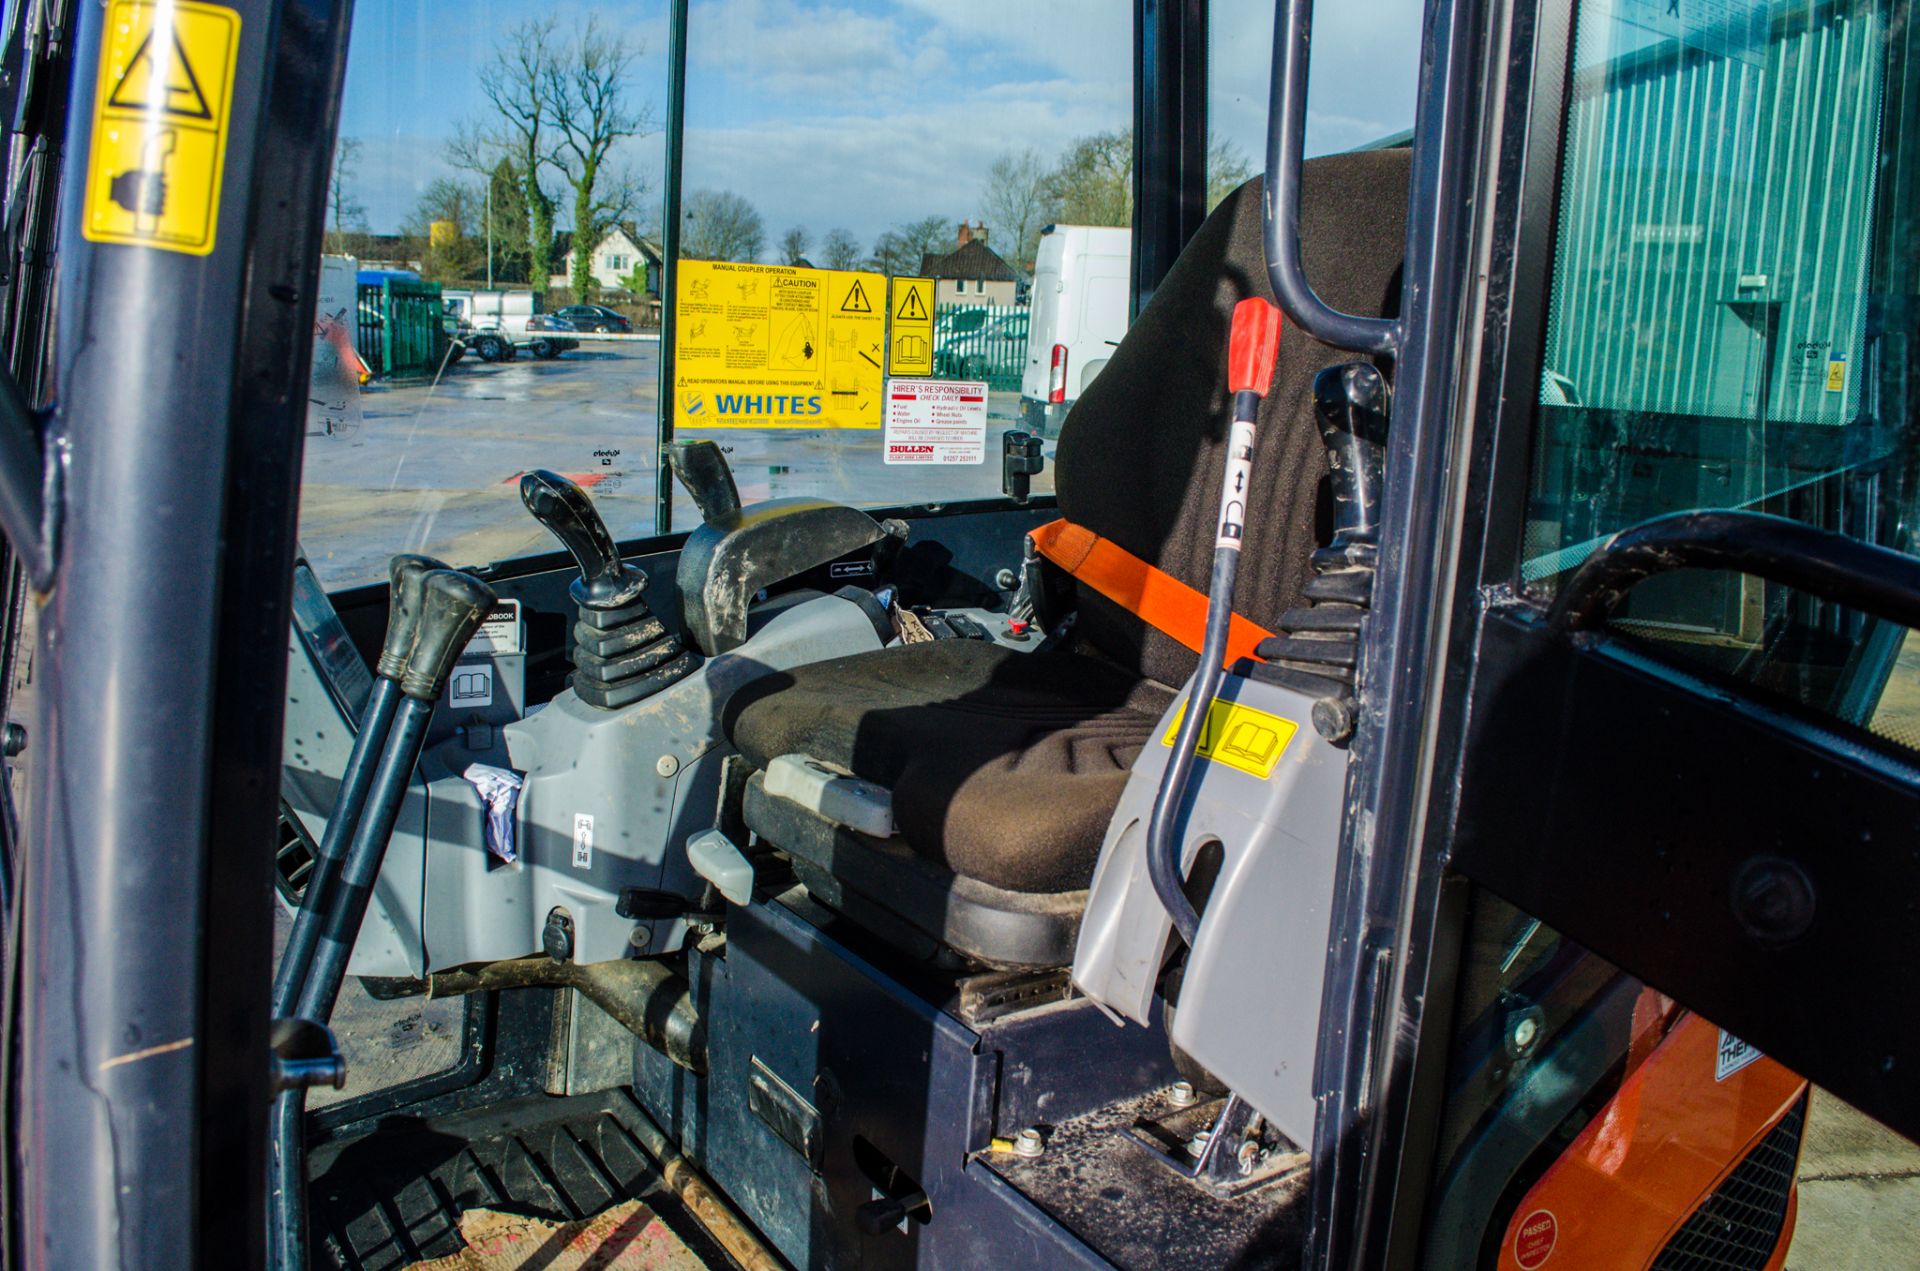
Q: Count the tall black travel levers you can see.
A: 2